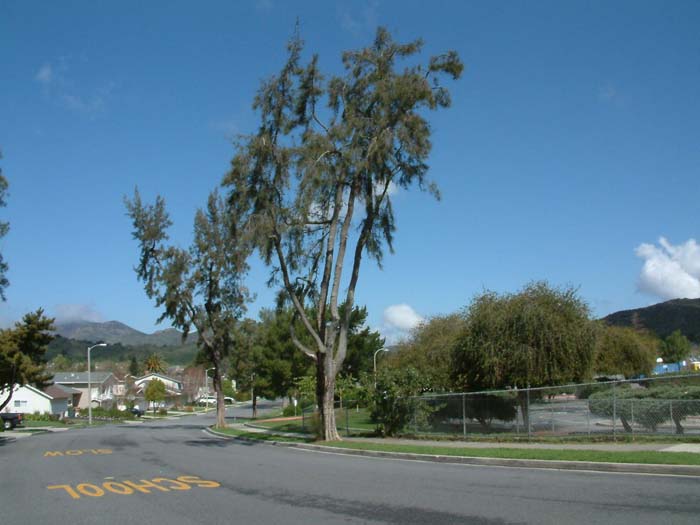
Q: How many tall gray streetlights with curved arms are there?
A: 3